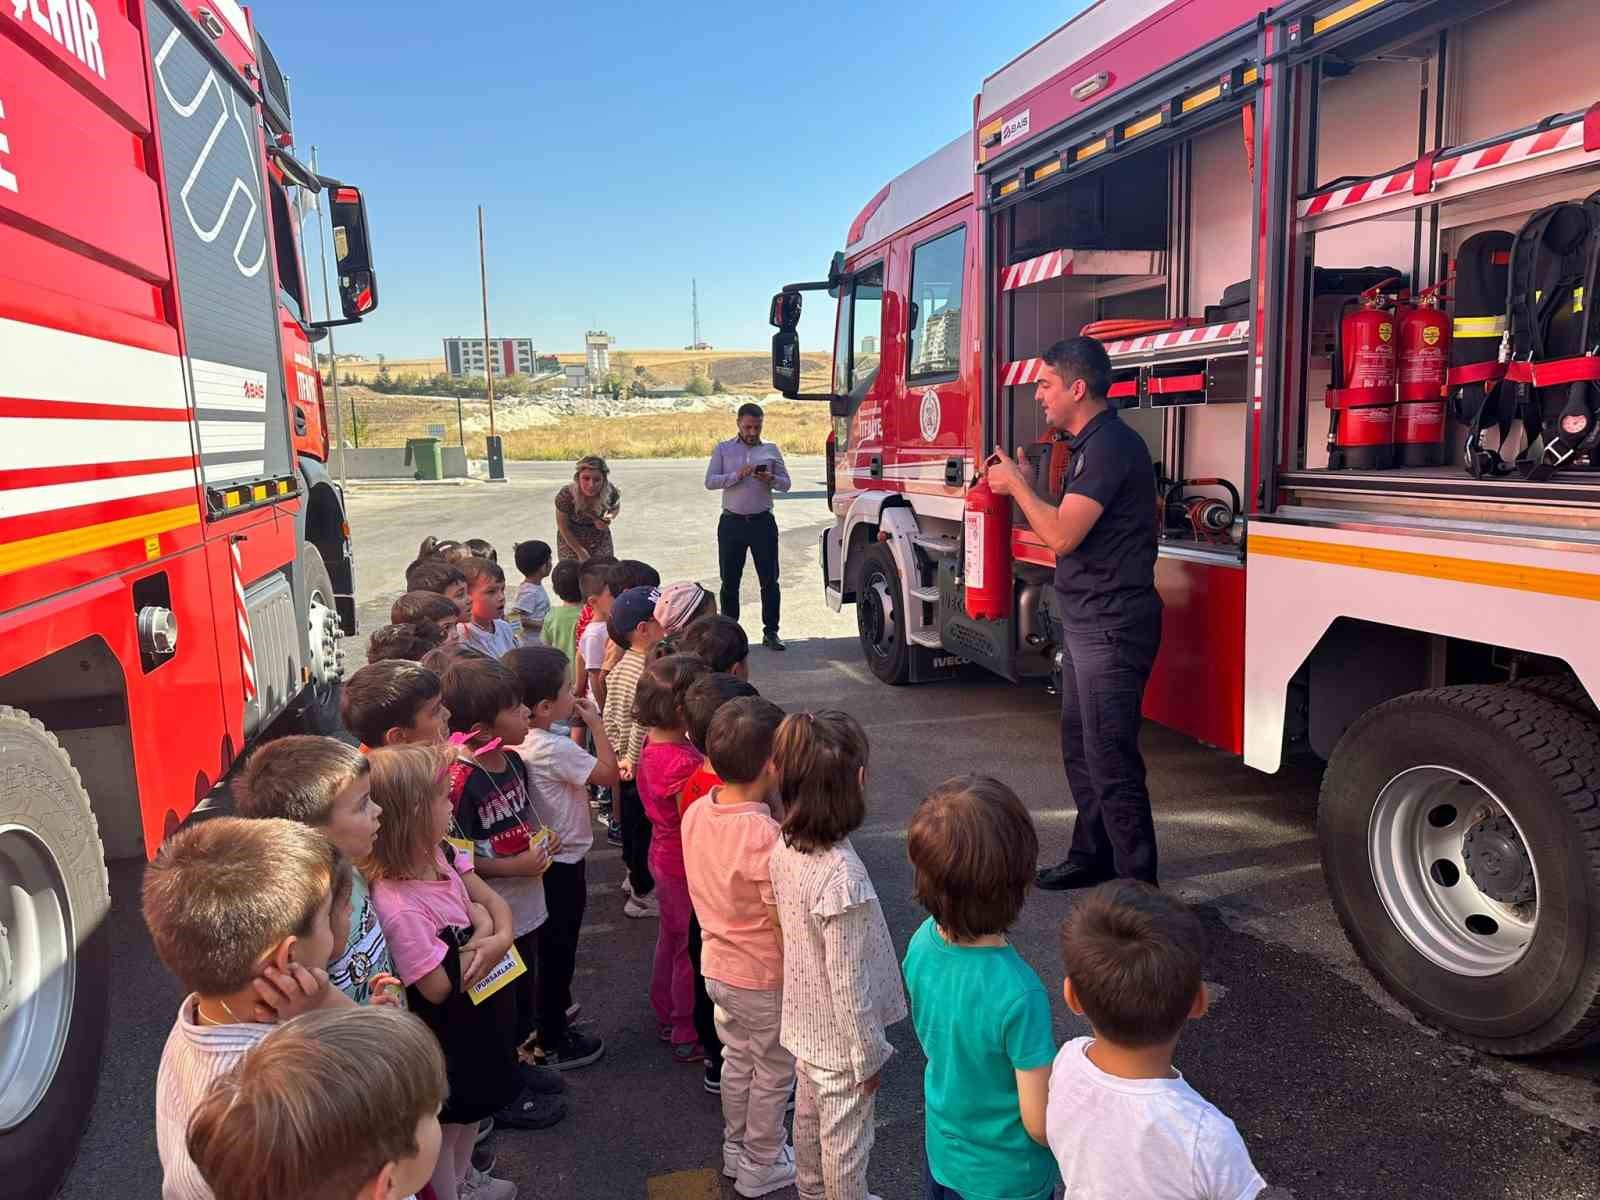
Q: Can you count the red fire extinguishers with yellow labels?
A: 2